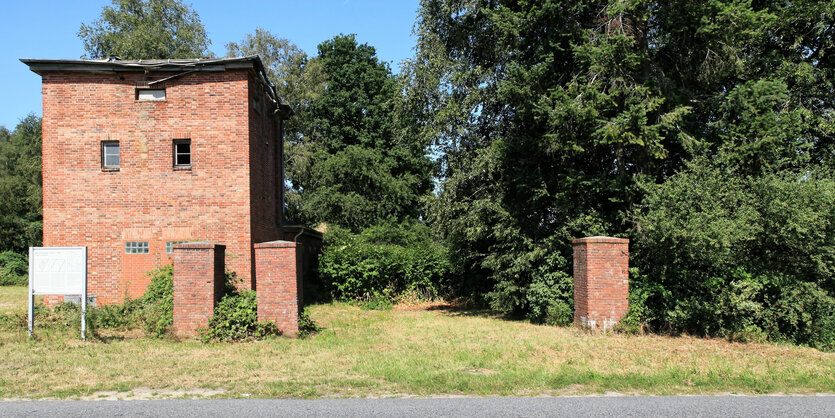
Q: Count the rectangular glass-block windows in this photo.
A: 2